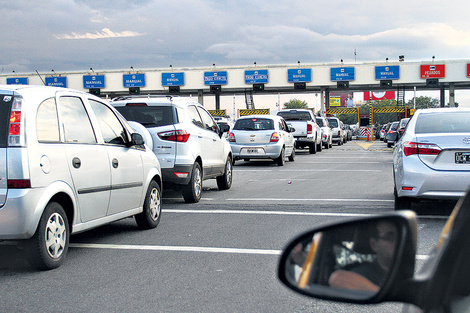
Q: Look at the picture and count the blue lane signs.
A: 10